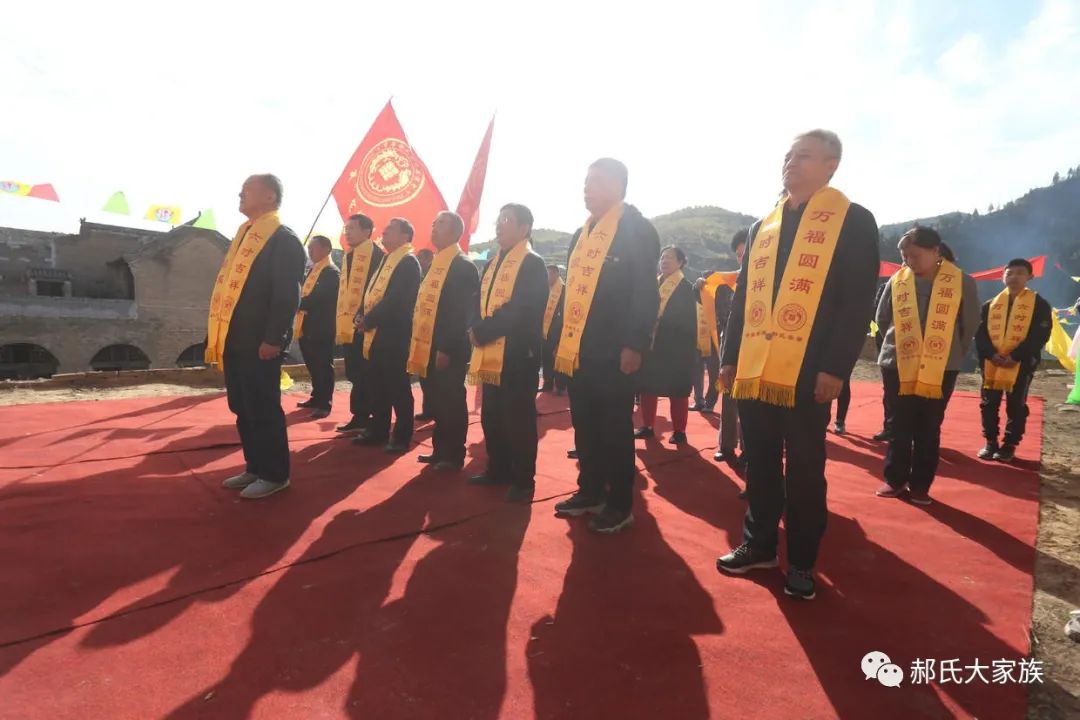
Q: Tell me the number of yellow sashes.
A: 14